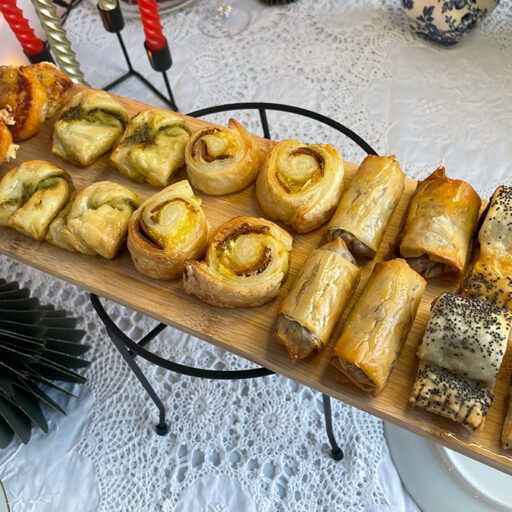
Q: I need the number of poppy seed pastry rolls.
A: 2